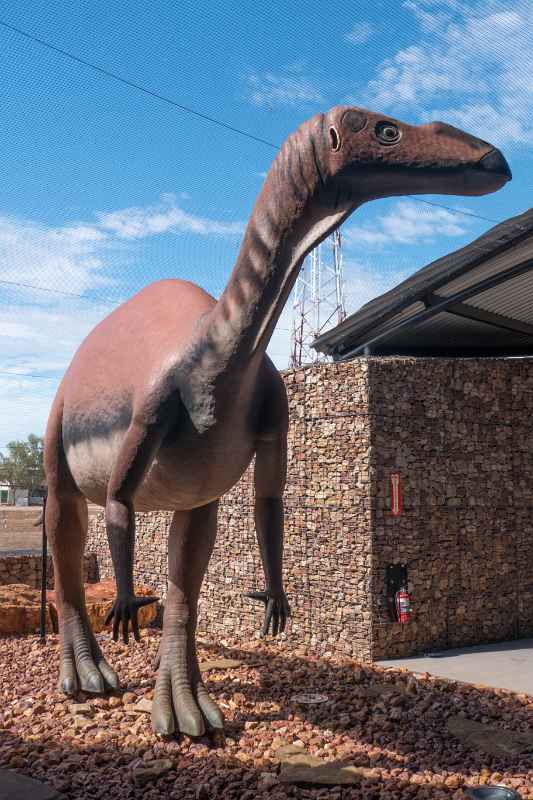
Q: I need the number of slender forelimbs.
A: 2